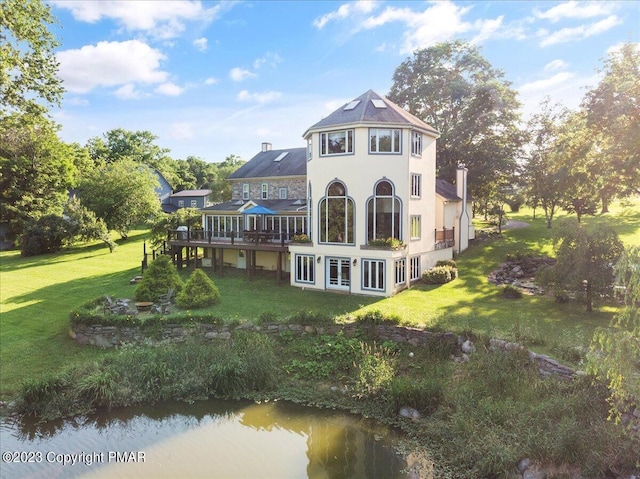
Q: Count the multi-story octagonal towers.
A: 1